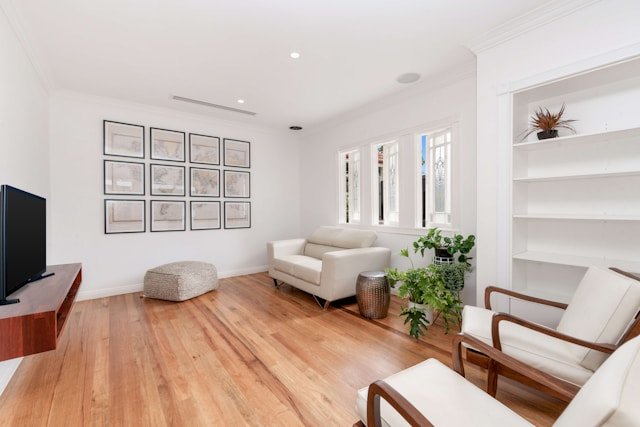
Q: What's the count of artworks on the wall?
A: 12